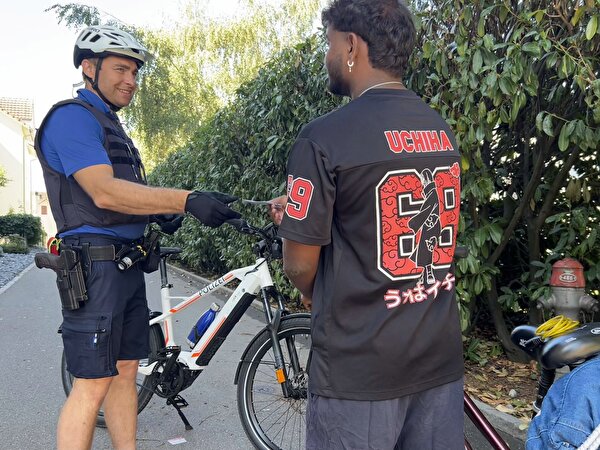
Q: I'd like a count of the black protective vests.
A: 1